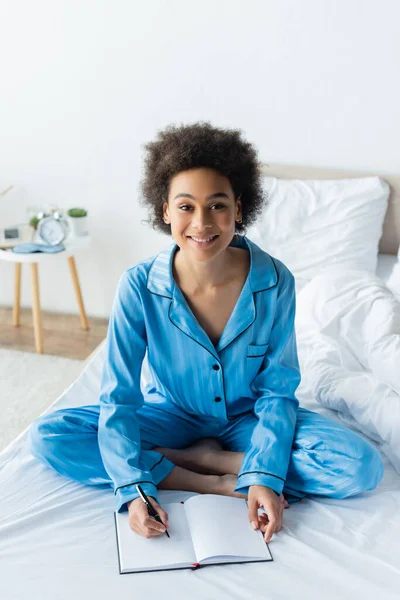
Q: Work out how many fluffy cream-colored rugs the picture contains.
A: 1